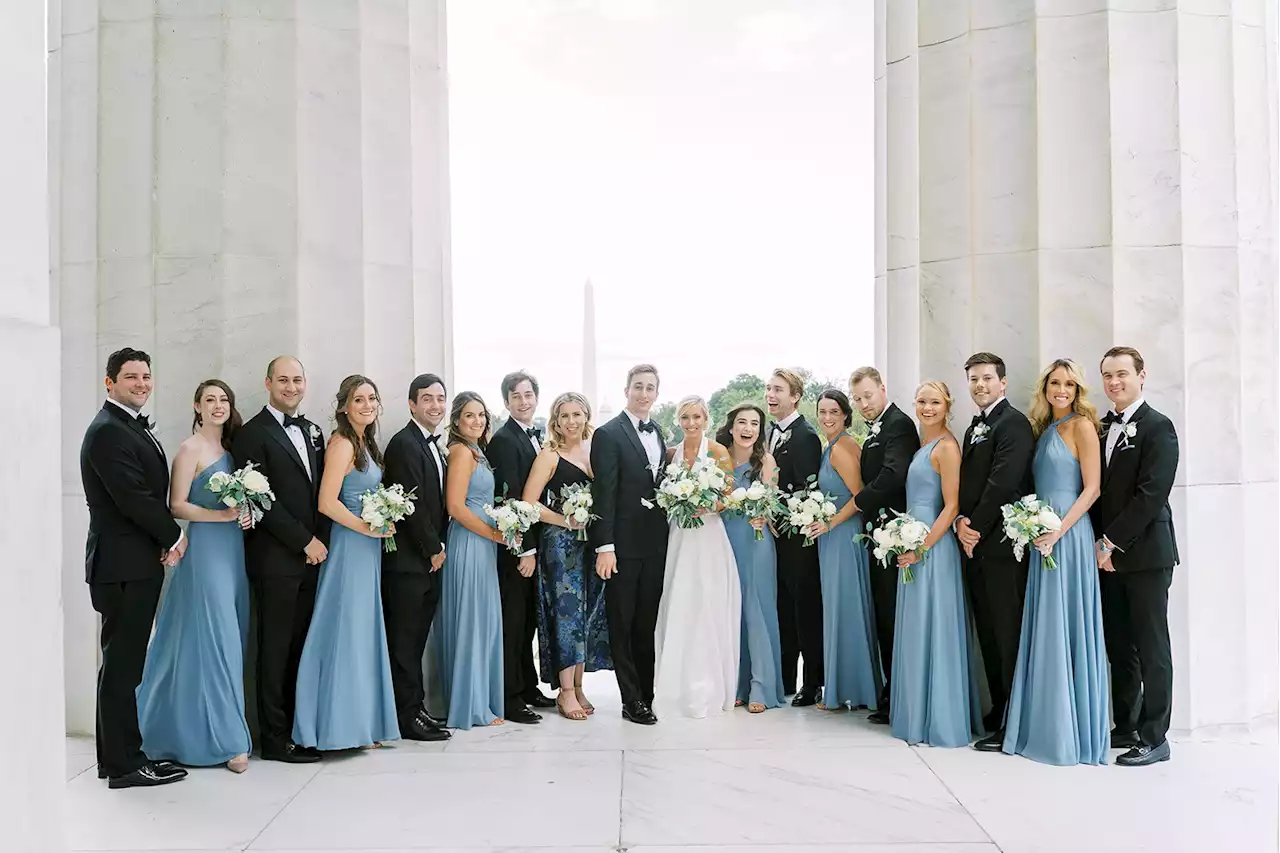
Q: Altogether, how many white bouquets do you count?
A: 9